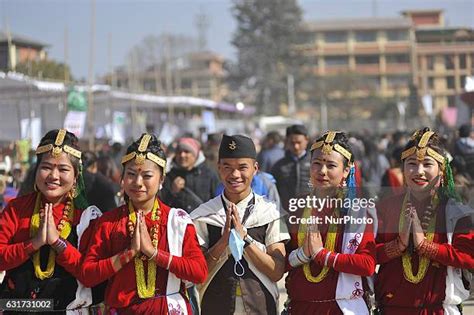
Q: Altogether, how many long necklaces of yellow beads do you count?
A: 4